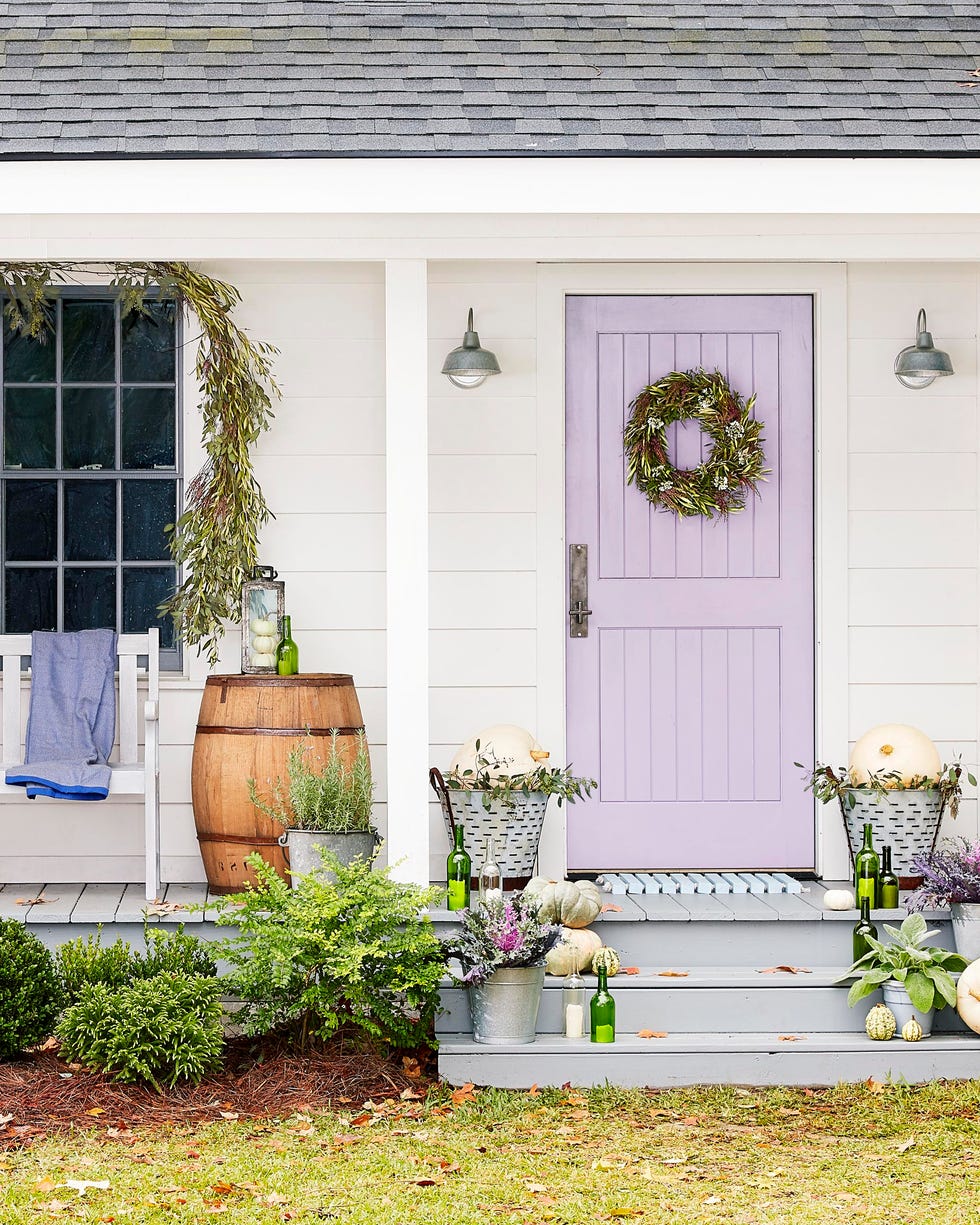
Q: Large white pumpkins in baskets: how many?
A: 2